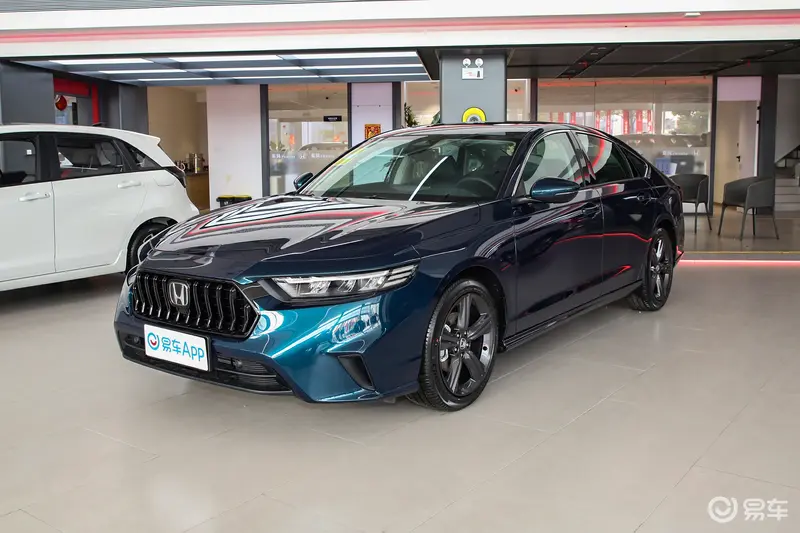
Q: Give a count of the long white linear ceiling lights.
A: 9